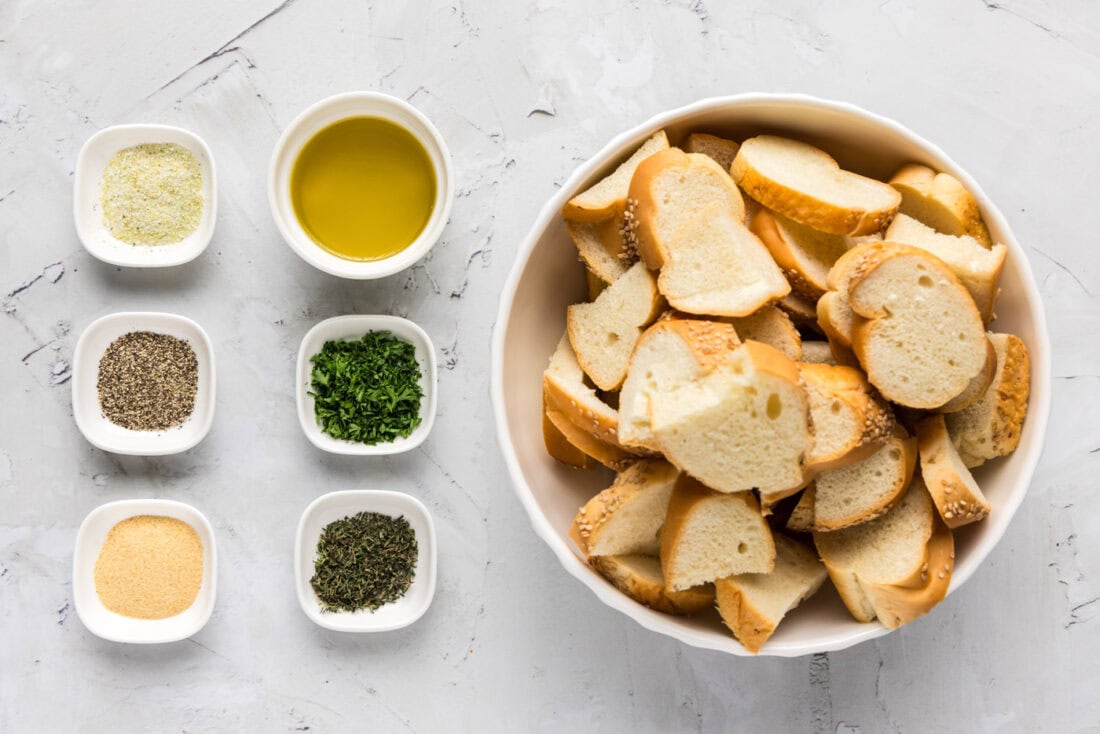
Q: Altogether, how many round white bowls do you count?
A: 2